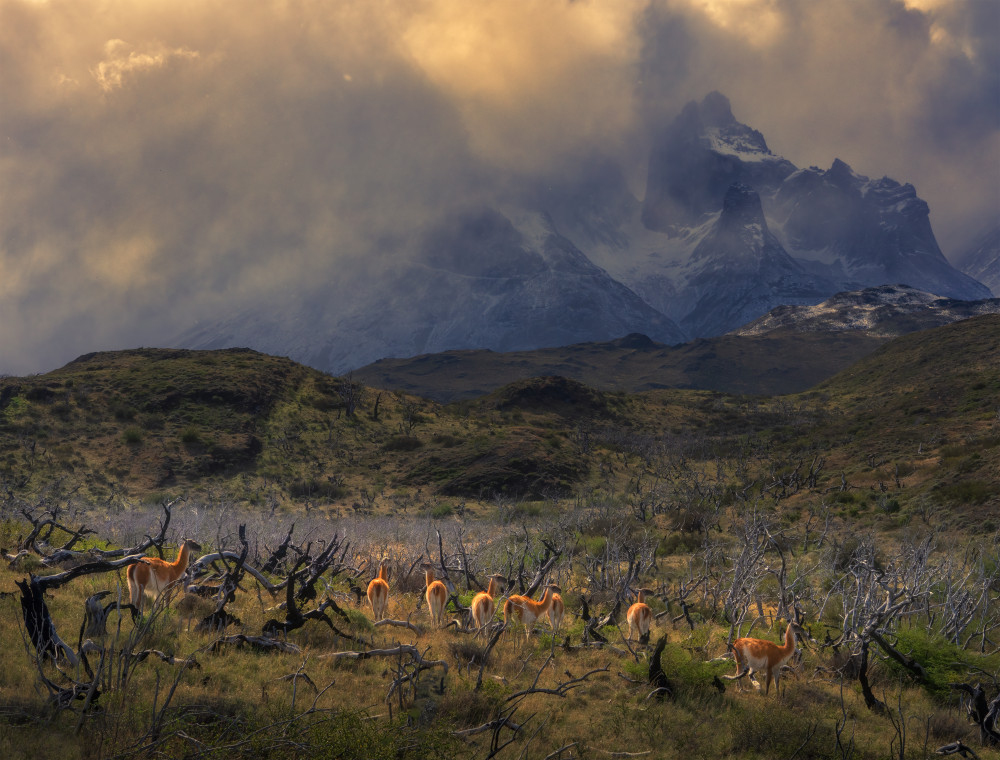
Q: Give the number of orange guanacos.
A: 8